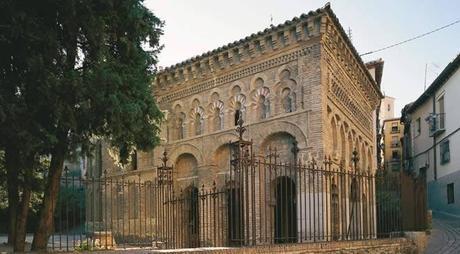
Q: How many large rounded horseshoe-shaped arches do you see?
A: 3